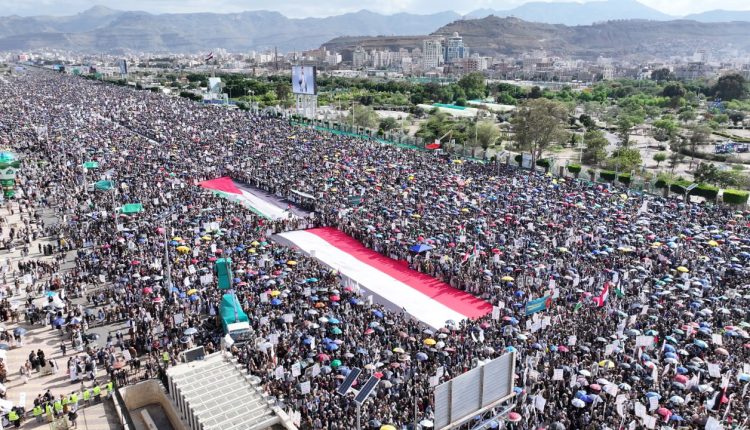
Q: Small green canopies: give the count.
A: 3